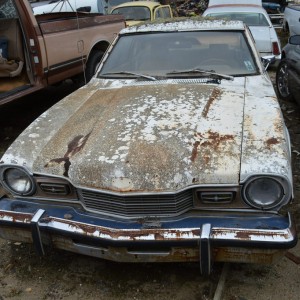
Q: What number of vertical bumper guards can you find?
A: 2